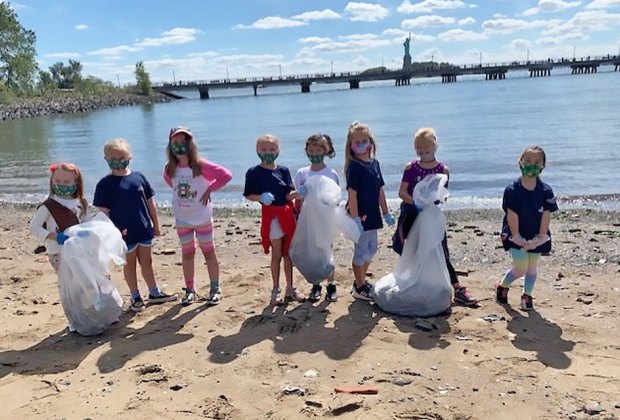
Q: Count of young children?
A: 8